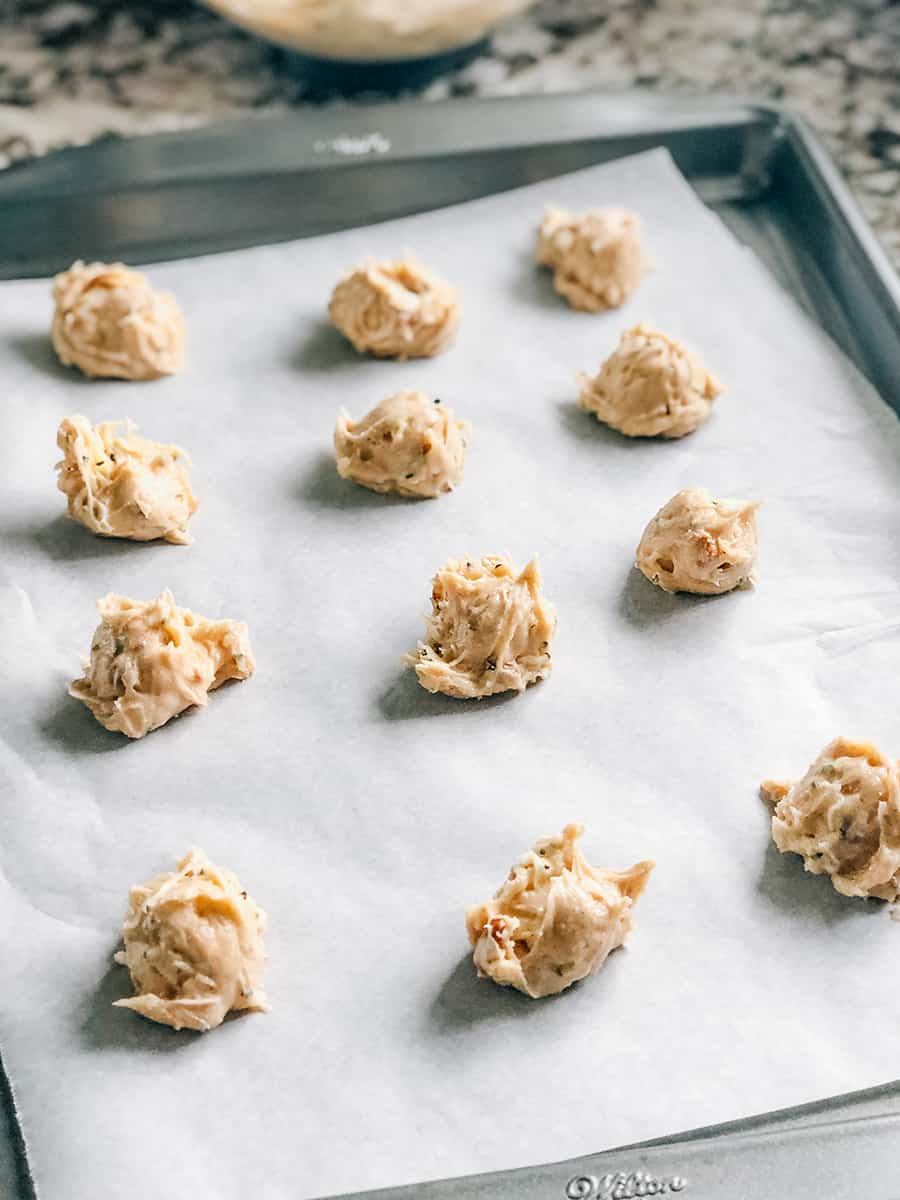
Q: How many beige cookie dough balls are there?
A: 12